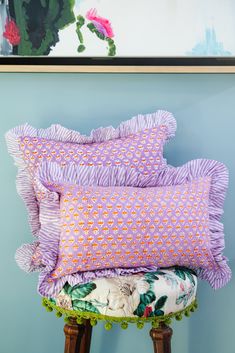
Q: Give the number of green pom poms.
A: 15